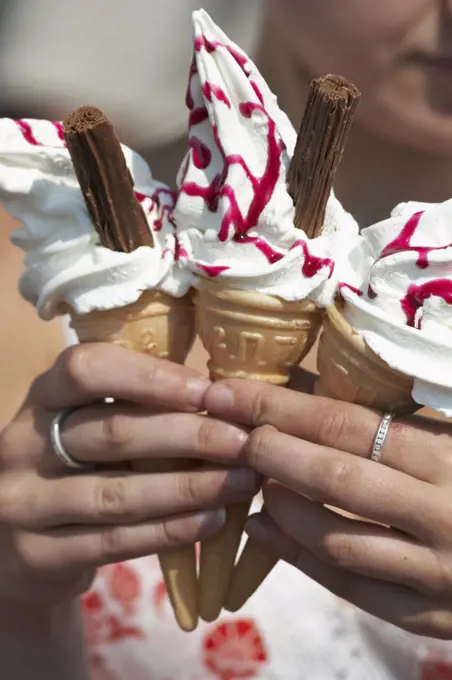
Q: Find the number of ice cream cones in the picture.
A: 3